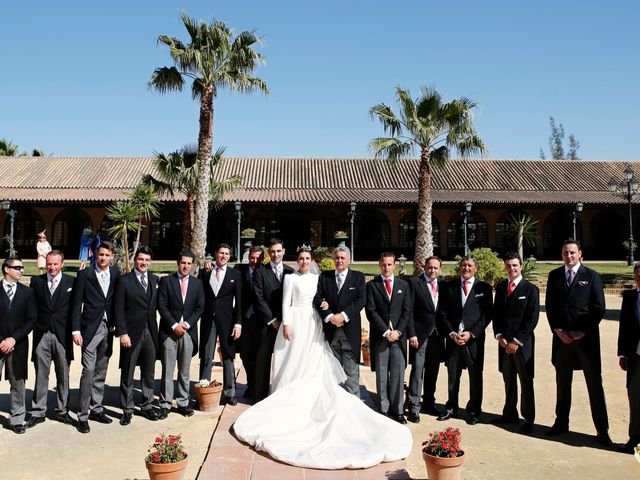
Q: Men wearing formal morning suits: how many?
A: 15